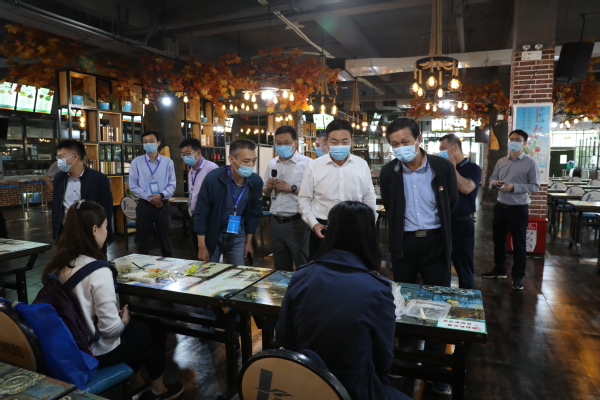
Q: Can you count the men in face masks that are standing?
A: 10